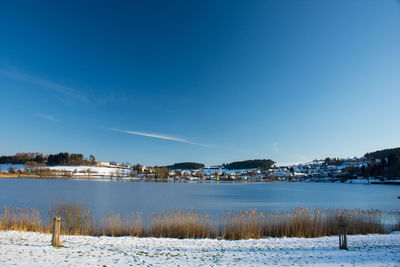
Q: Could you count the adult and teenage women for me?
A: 0